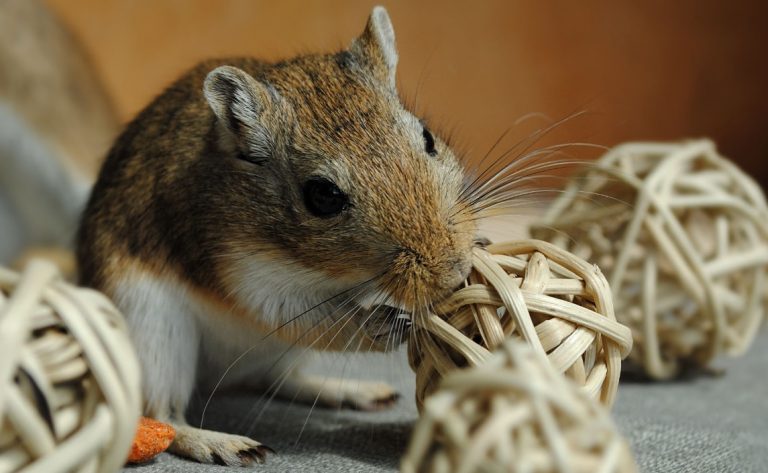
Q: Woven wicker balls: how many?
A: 4